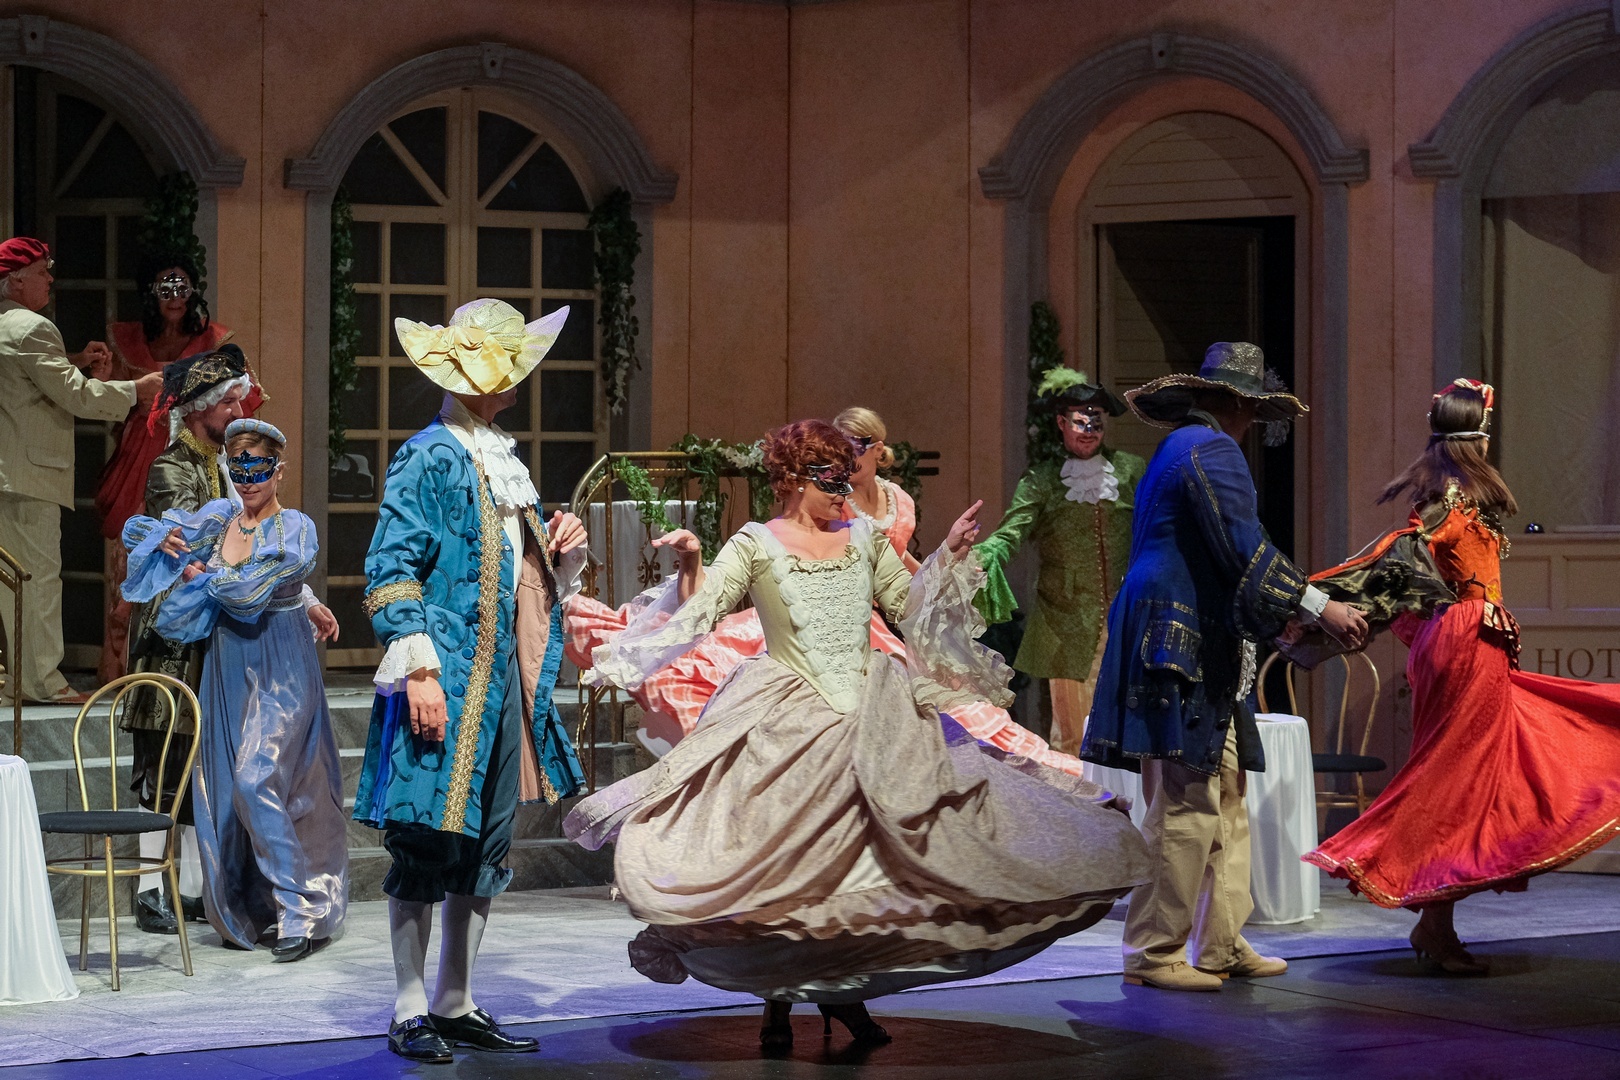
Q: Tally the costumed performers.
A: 10